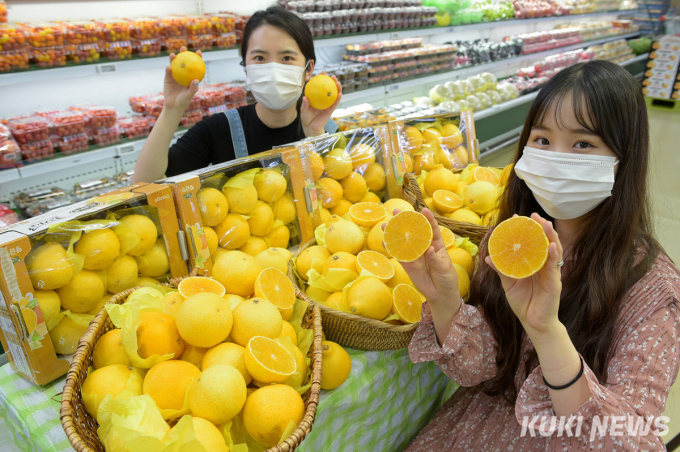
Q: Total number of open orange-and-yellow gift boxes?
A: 4